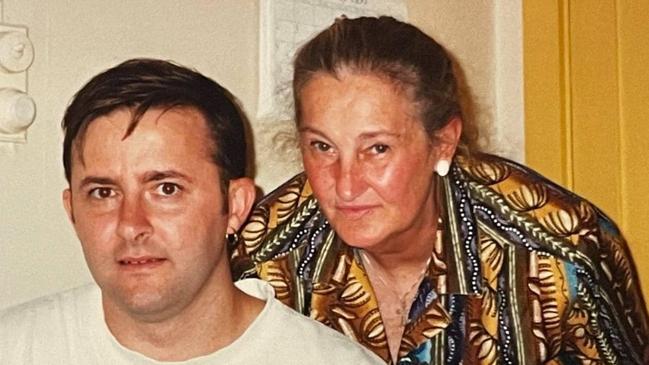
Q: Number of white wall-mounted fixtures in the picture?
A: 2